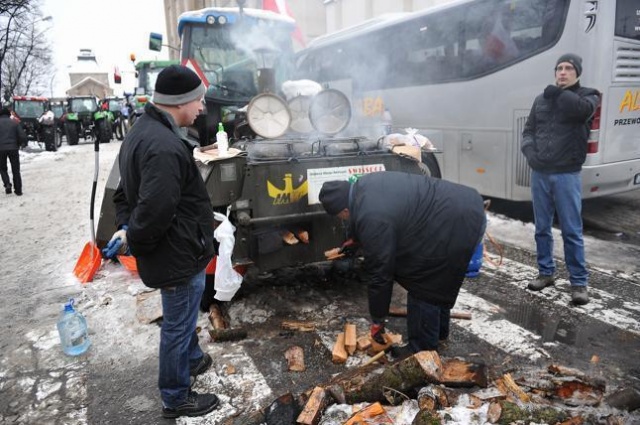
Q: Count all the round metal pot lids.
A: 3